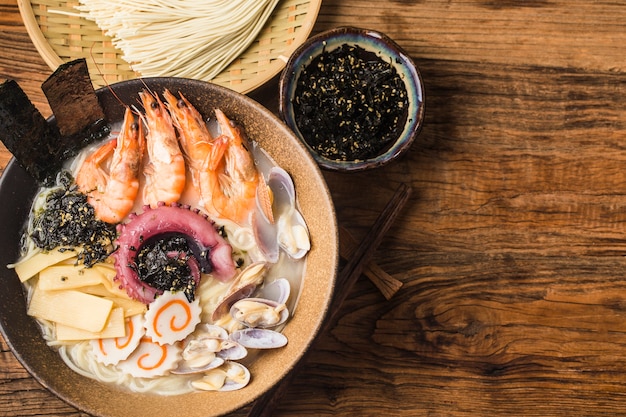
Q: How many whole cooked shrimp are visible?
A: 4